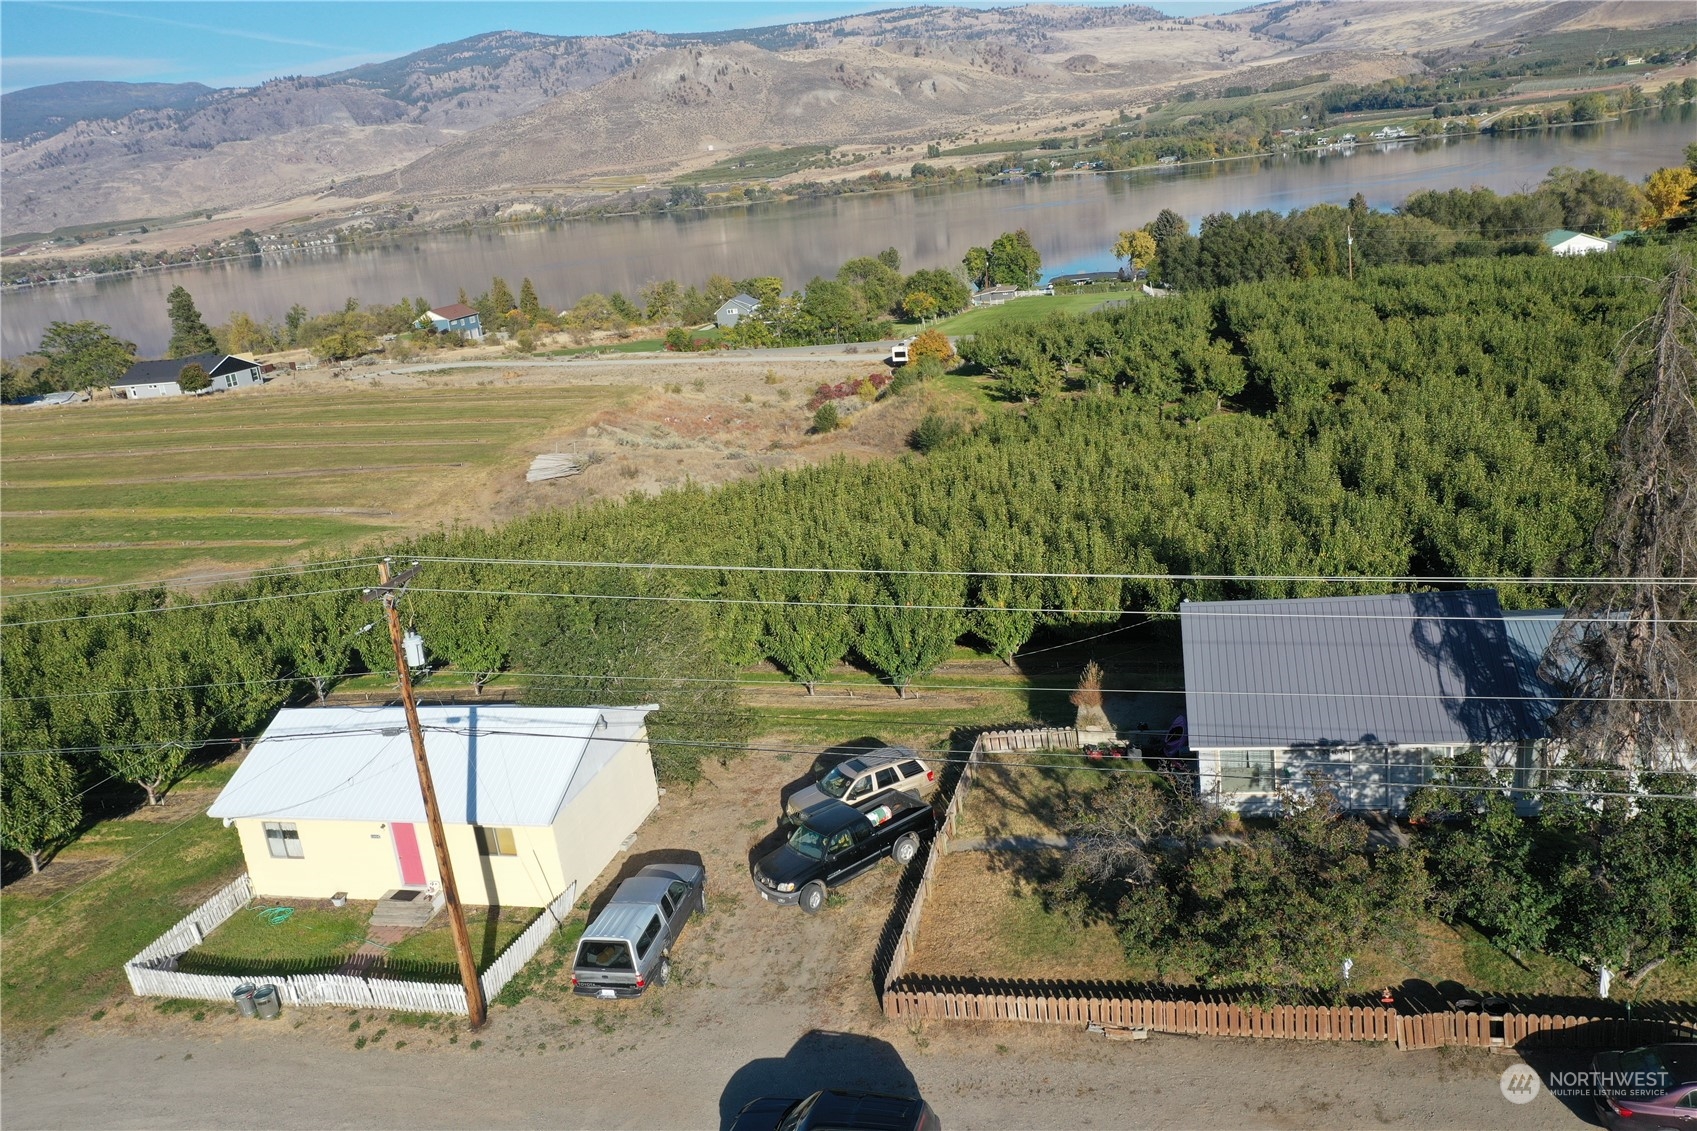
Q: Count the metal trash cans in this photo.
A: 2